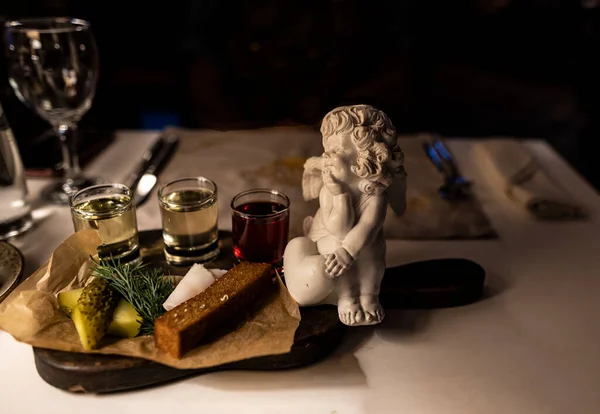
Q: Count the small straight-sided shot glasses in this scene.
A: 3